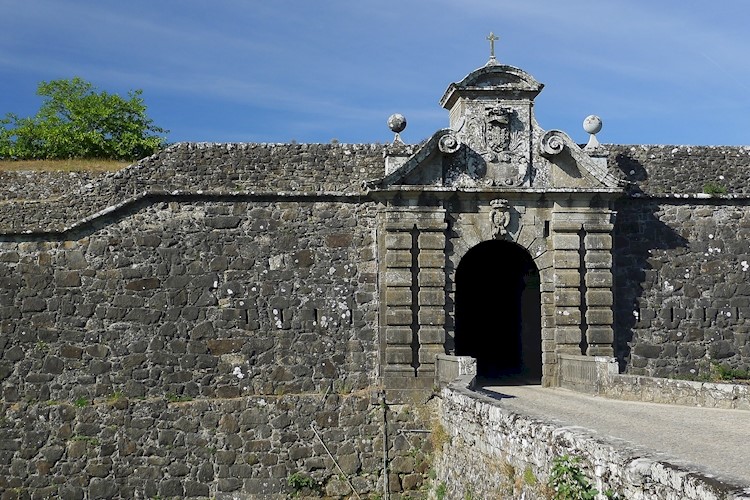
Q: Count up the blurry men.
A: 0